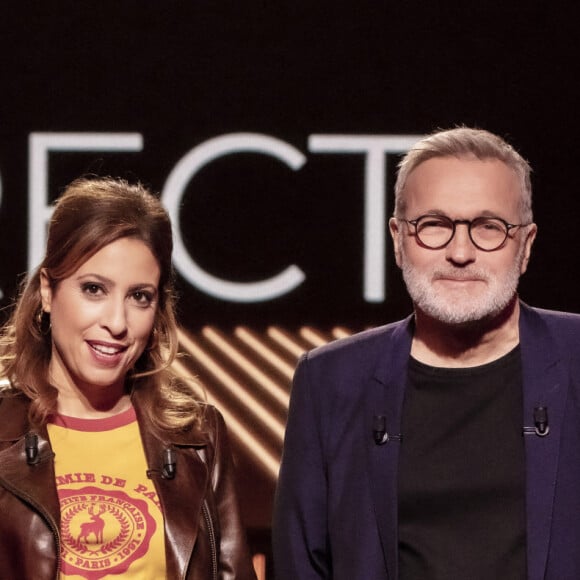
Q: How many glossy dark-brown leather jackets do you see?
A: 1